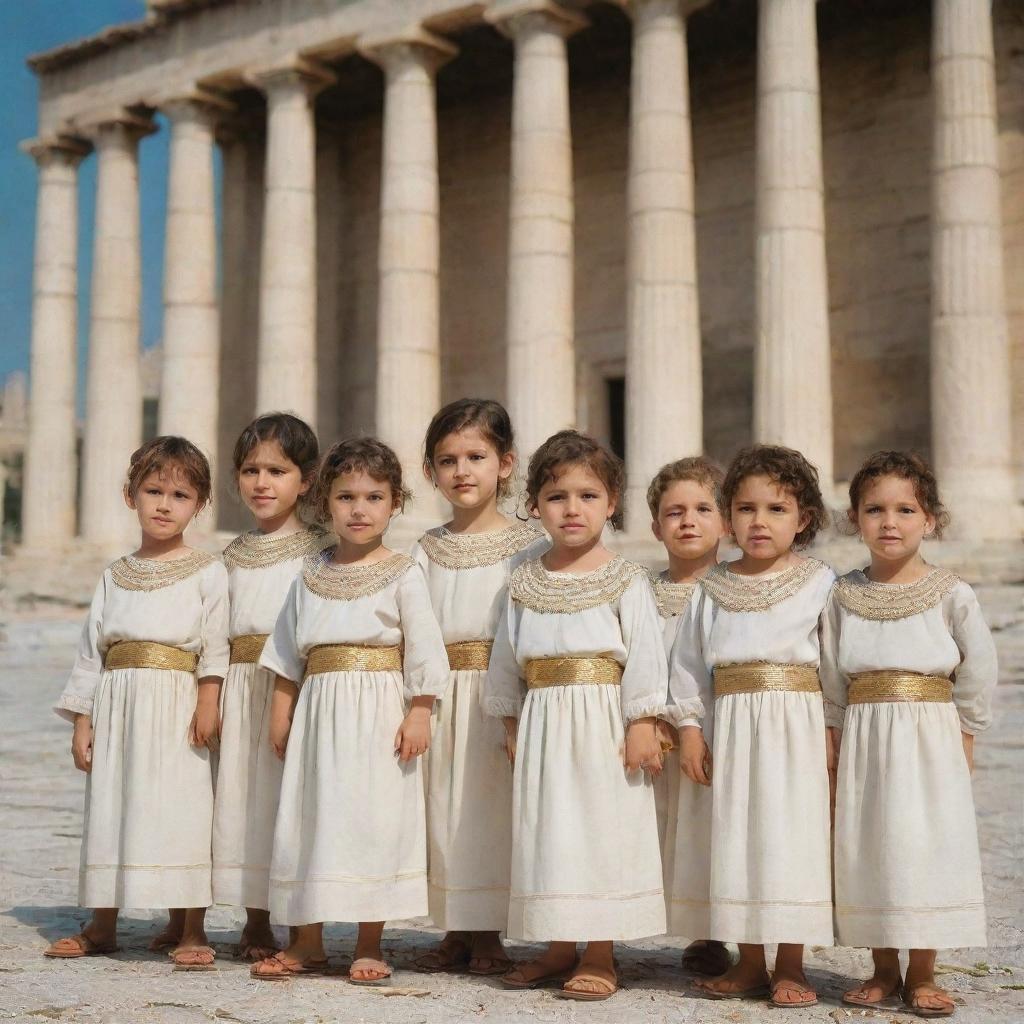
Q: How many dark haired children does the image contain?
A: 7